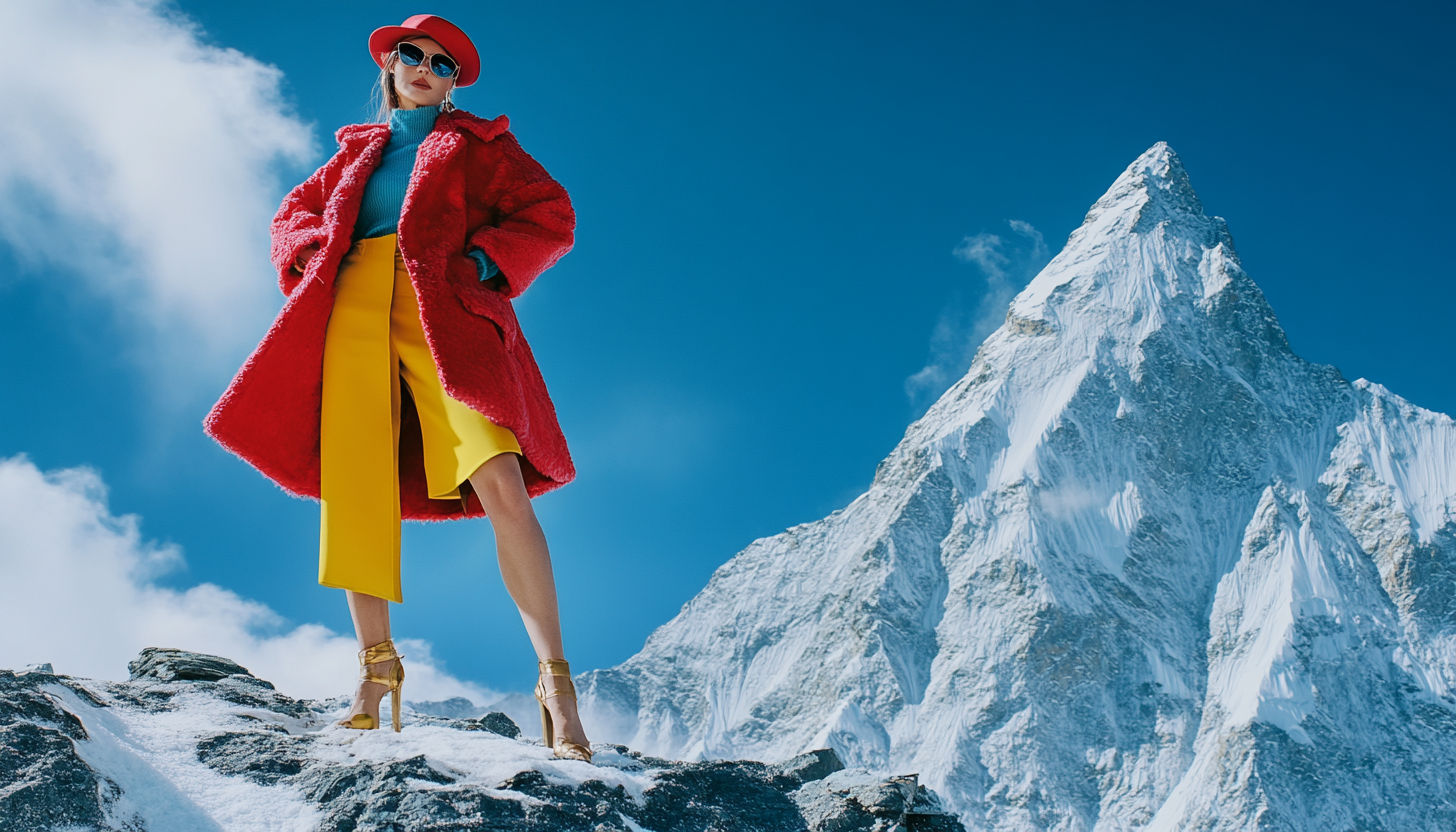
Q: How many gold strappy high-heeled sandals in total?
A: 2